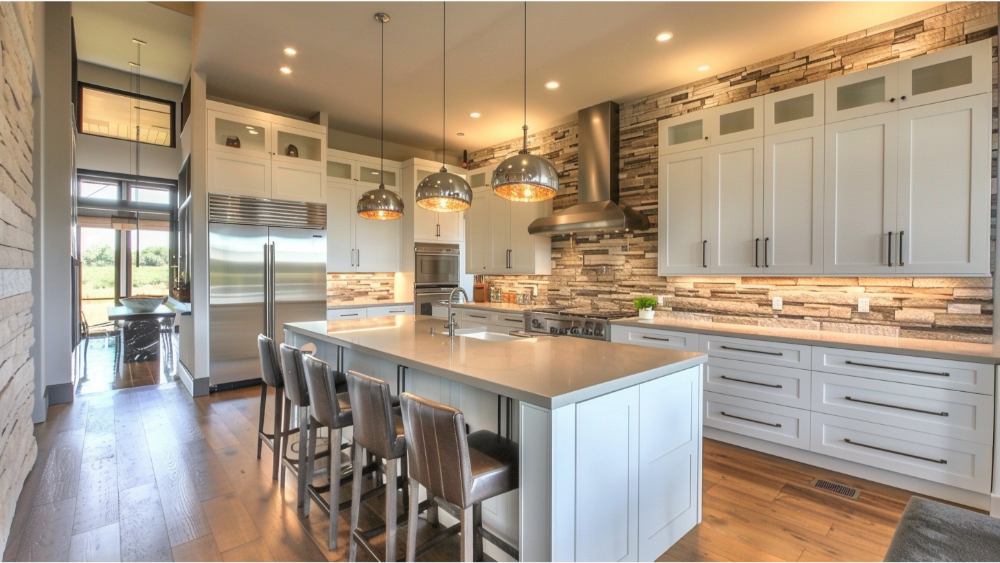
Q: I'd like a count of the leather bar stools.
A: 5